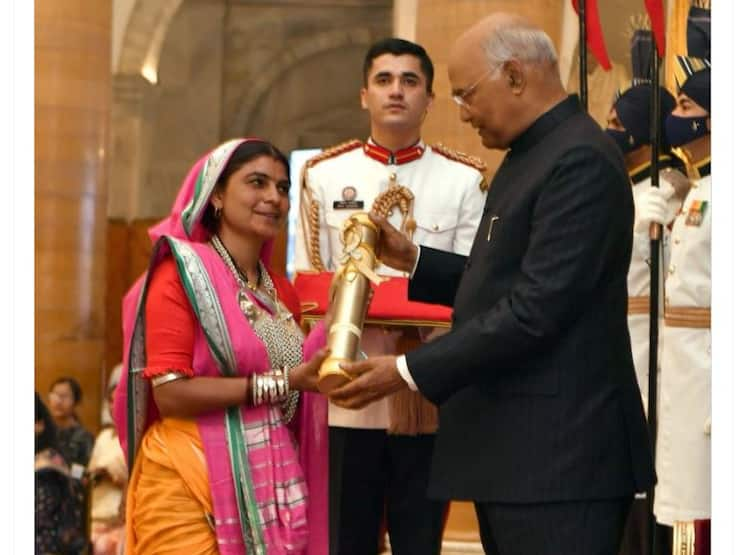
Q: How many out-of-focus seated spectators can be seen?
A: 3